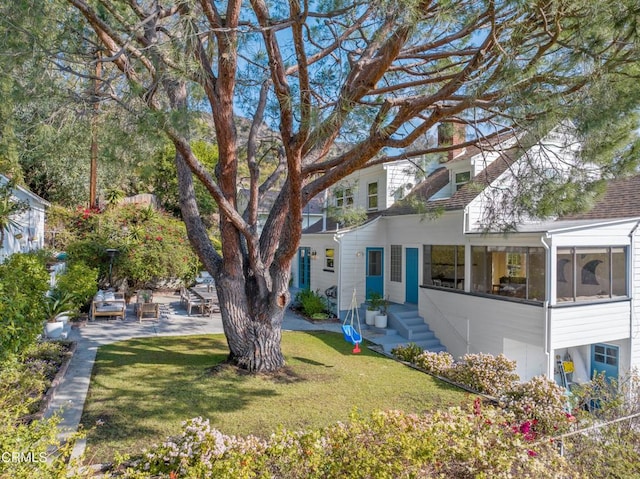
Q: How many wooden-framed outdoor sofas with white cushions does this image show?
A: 1